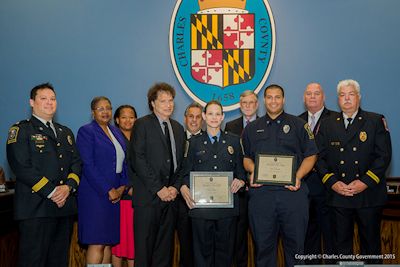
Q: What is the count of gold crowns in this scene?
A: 1